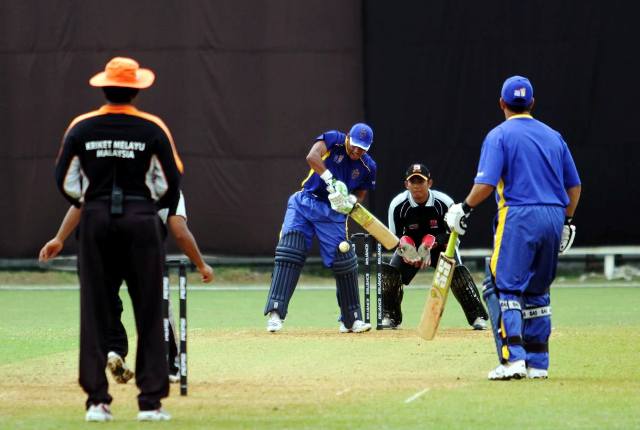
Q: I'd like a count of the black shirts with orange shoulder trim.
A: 1